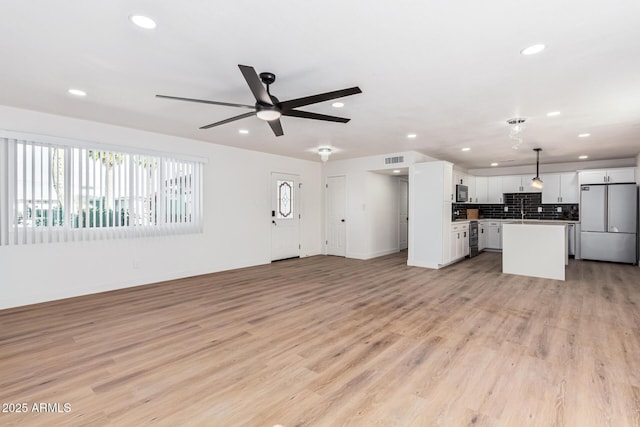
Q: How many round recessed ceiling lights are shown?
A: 12